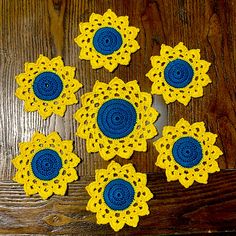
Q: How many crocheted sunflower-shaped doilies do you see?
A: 7